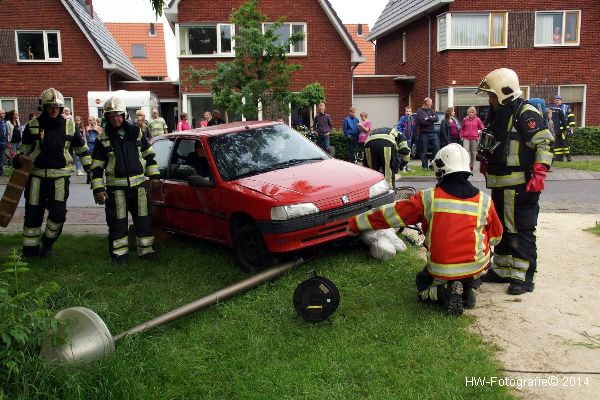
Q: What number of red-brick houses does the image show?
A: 3